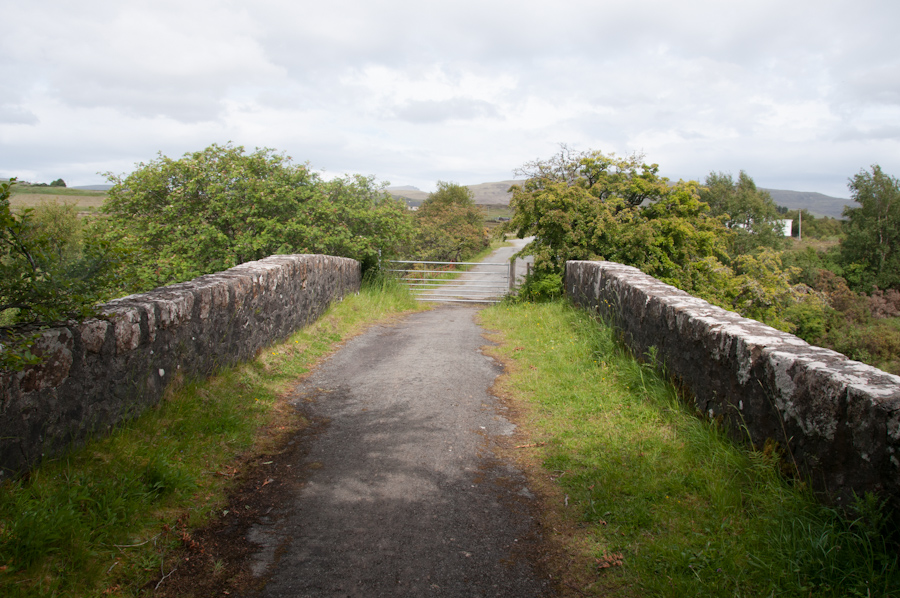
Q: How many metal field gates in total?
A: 1